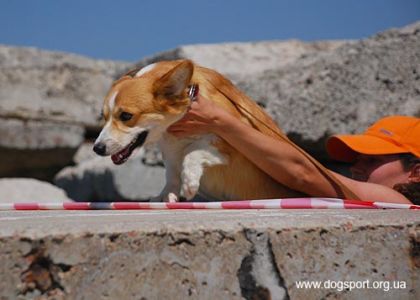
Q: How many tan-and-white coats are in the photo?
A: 1